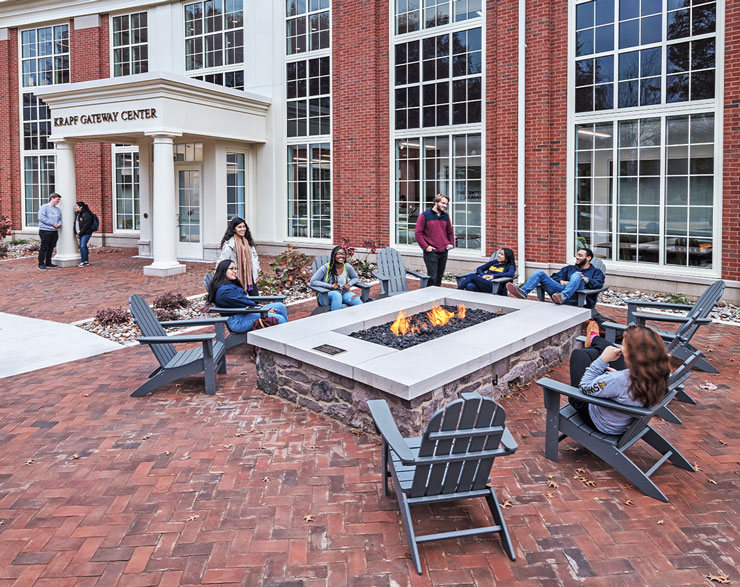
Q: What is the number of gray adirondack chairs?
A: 10